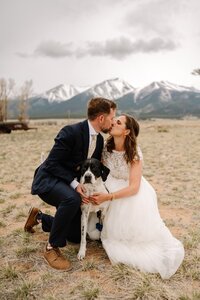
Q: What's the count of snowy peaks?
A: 3